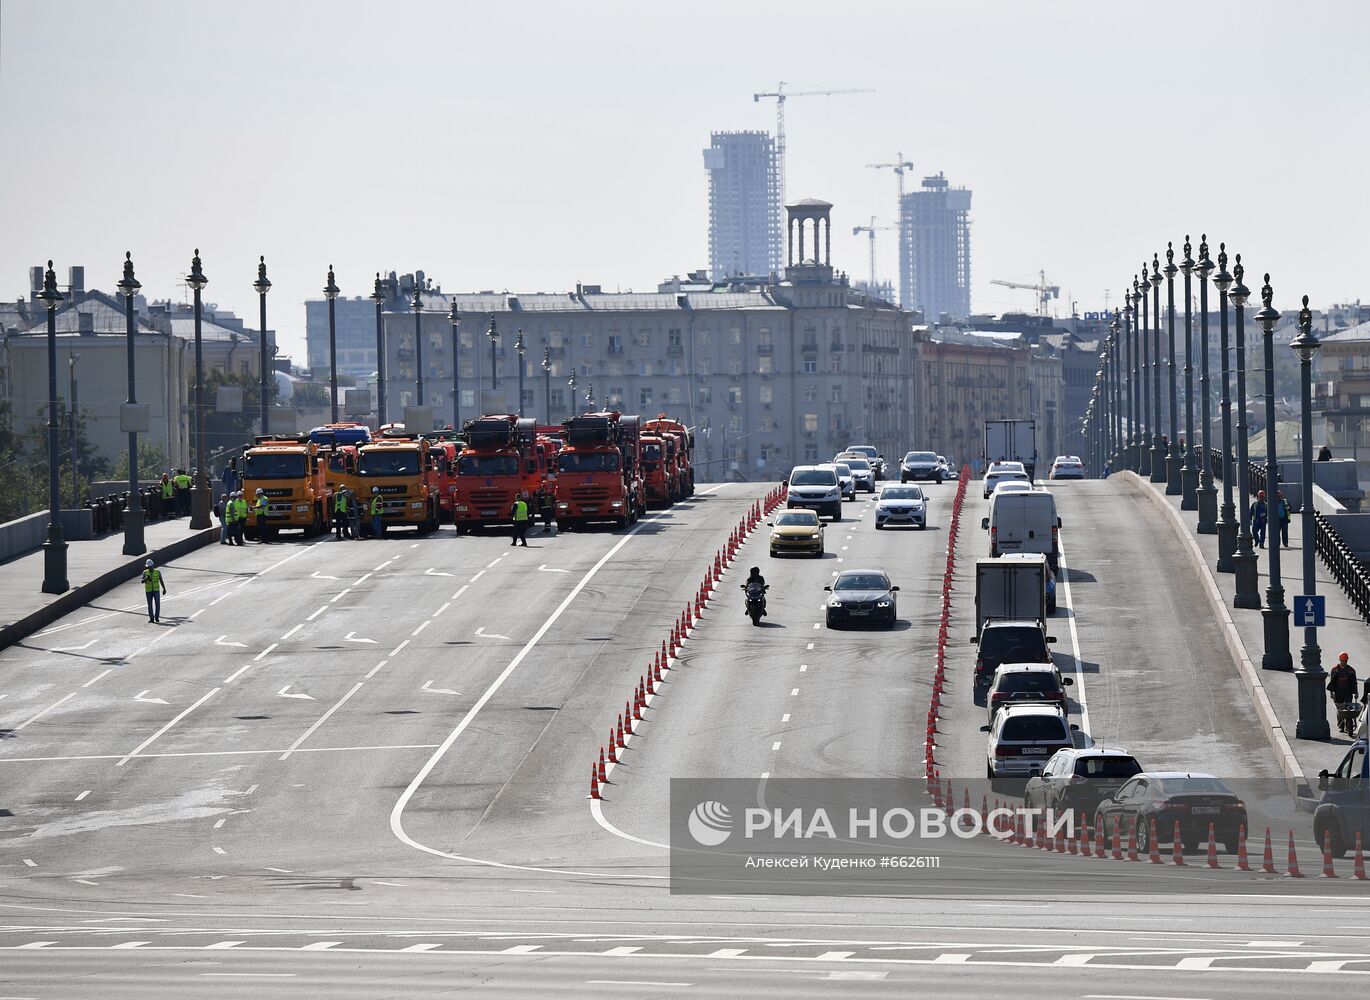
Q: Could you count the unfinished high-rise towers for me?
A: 2